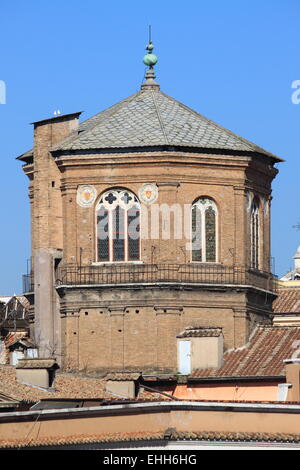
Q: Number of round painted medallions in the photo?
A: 2